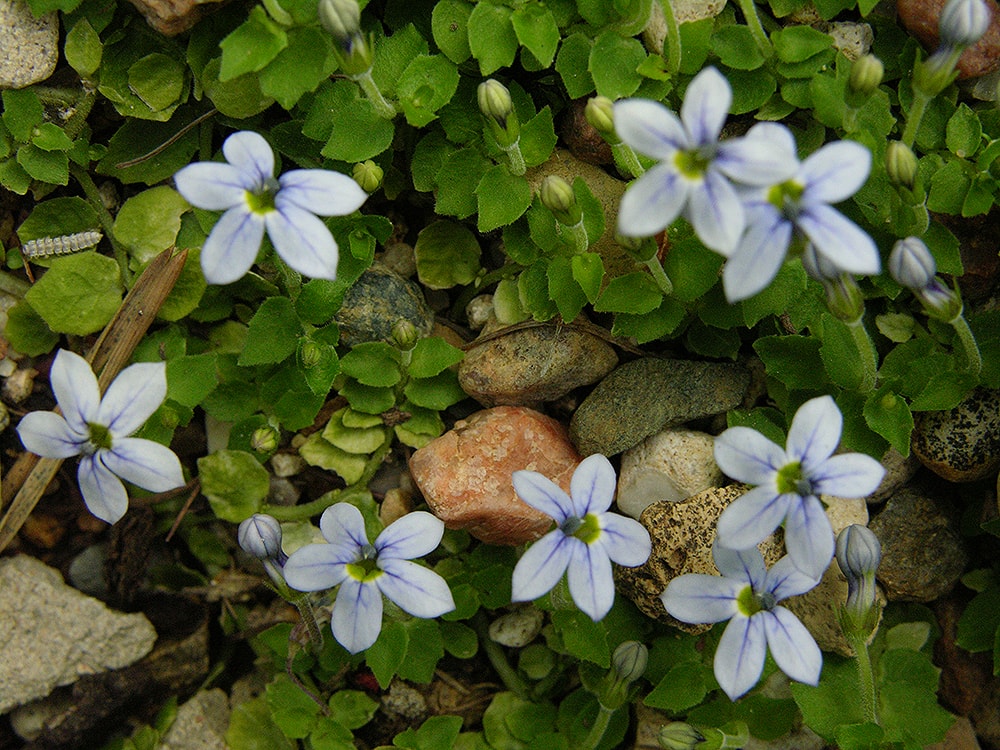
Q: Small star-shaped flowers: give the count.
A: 8